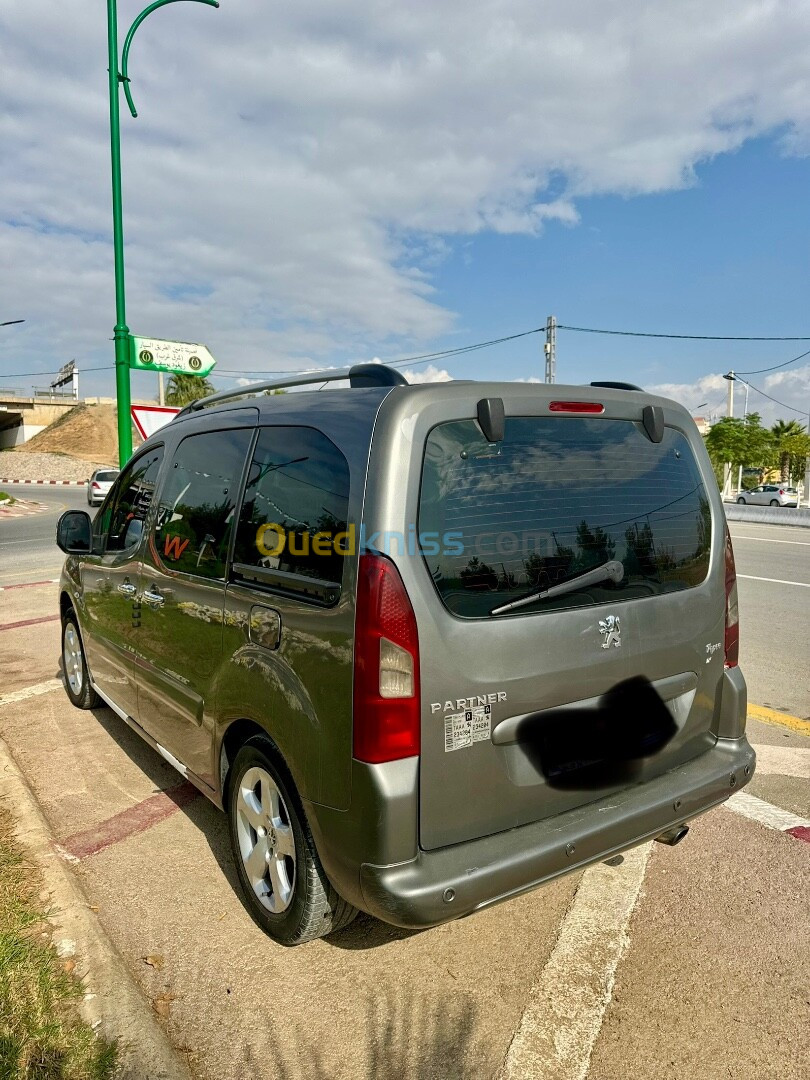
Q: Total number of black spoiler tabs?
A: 2